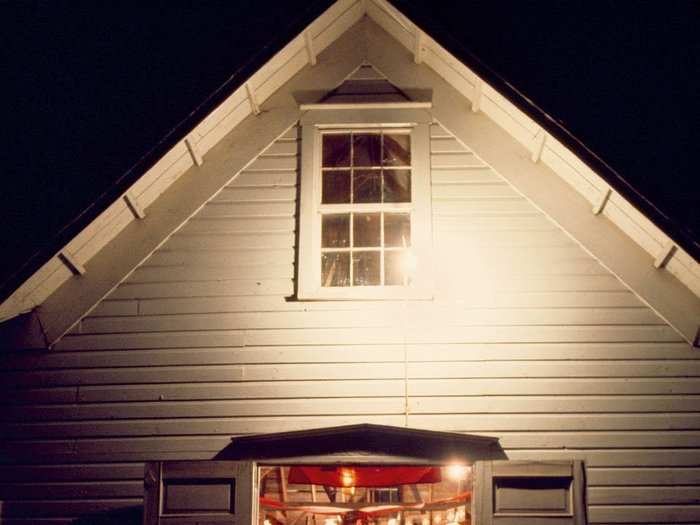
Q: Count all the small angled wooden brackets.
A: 10